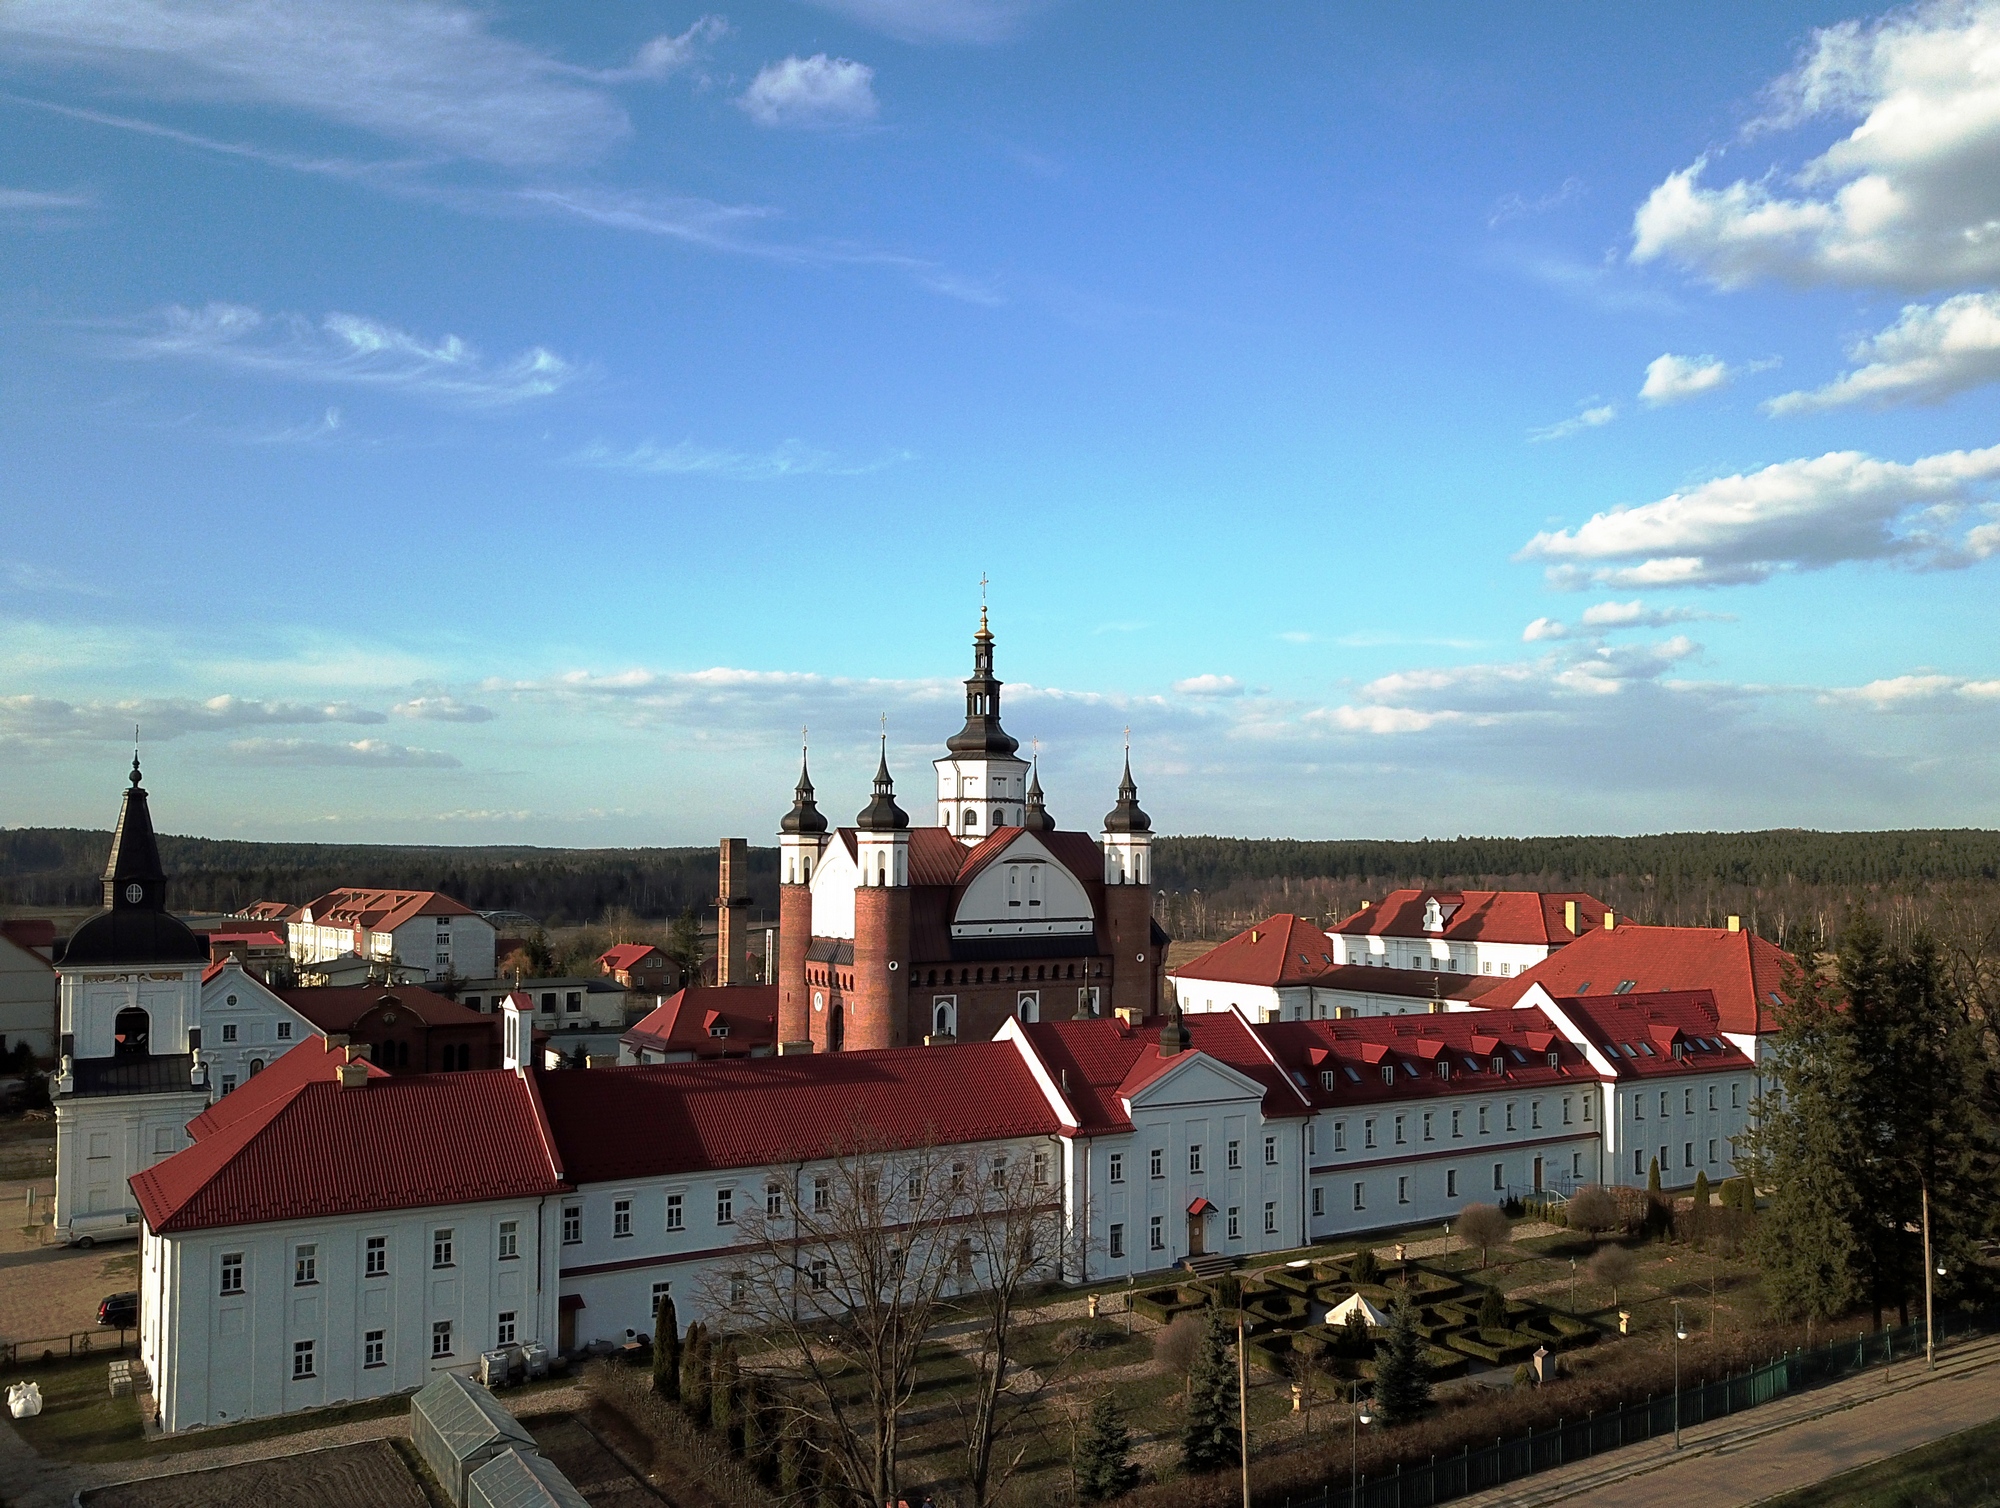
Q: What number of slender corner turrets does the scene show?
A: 4